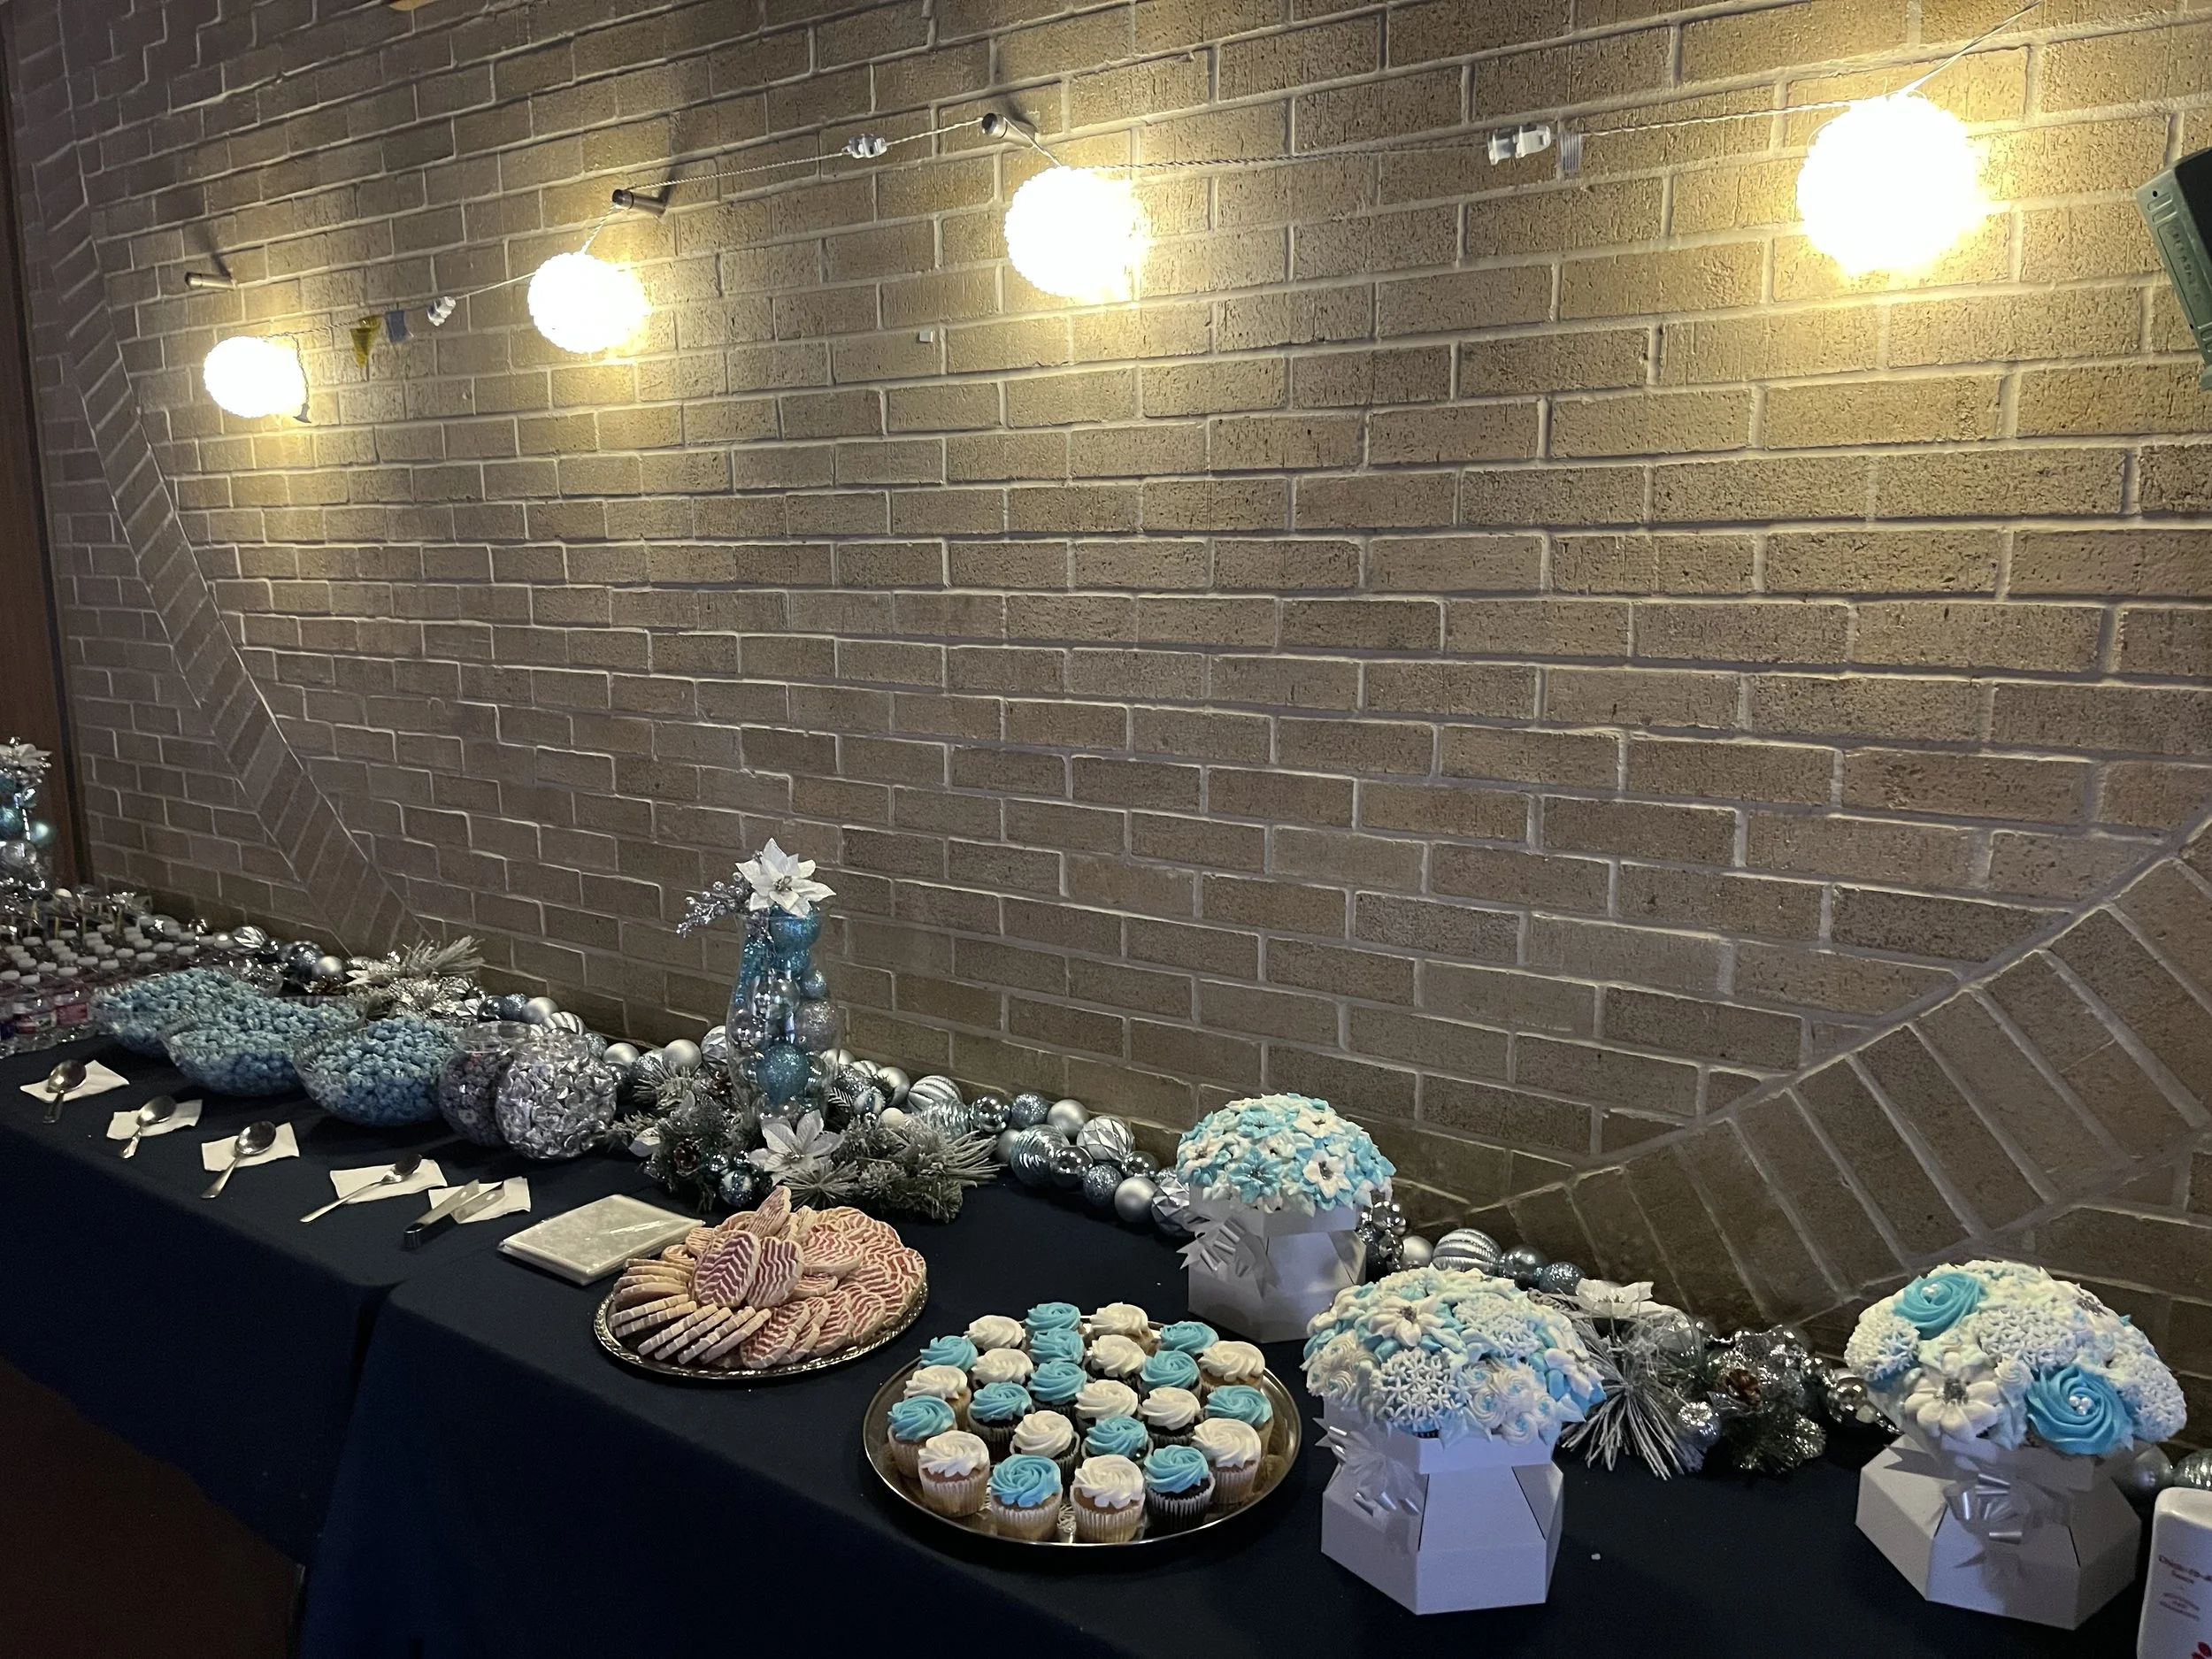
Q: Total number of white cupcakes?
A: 12